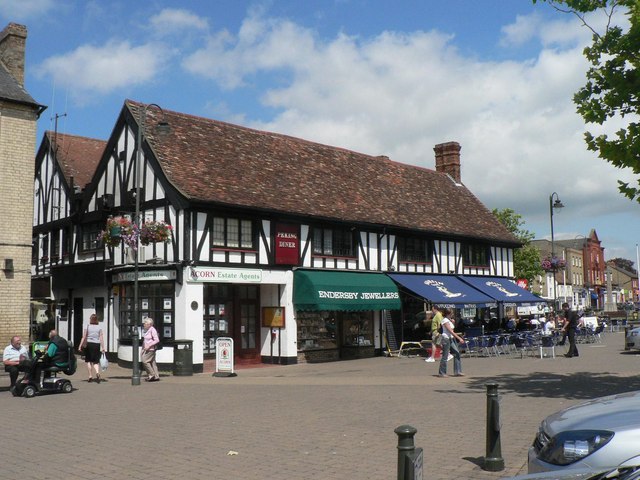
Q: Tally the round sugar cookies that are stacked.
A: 0